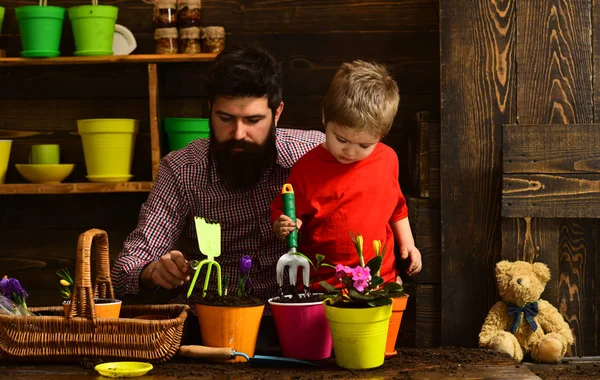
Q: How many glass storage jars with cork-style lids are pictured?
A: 5